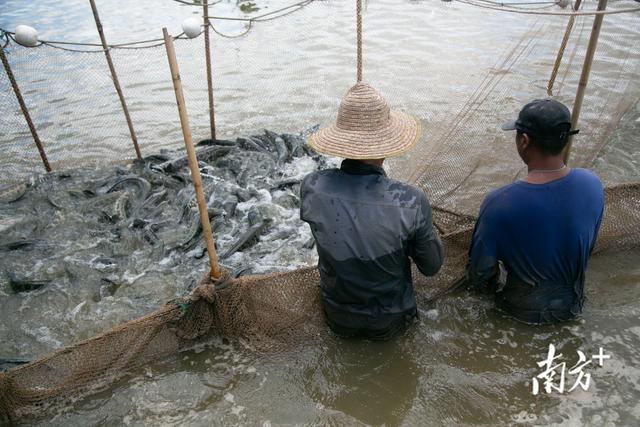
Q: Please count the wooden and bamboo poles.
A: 7